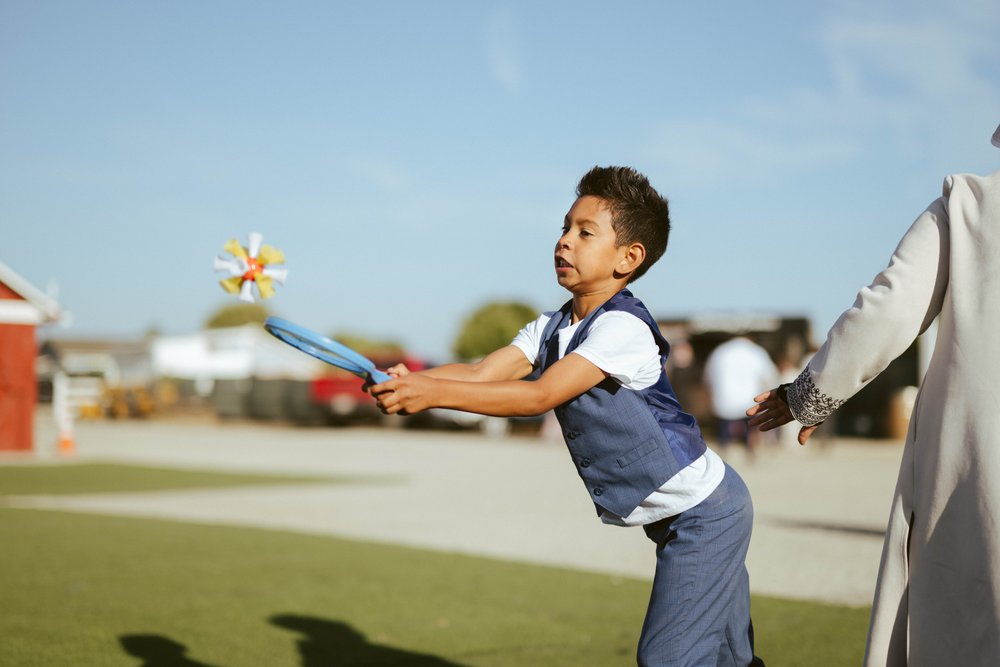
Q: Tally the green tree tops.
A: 3